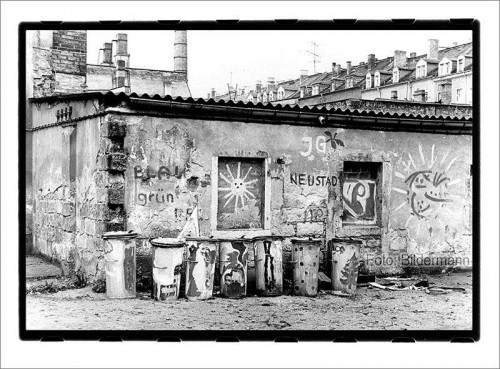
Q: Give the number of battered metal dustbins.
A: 7